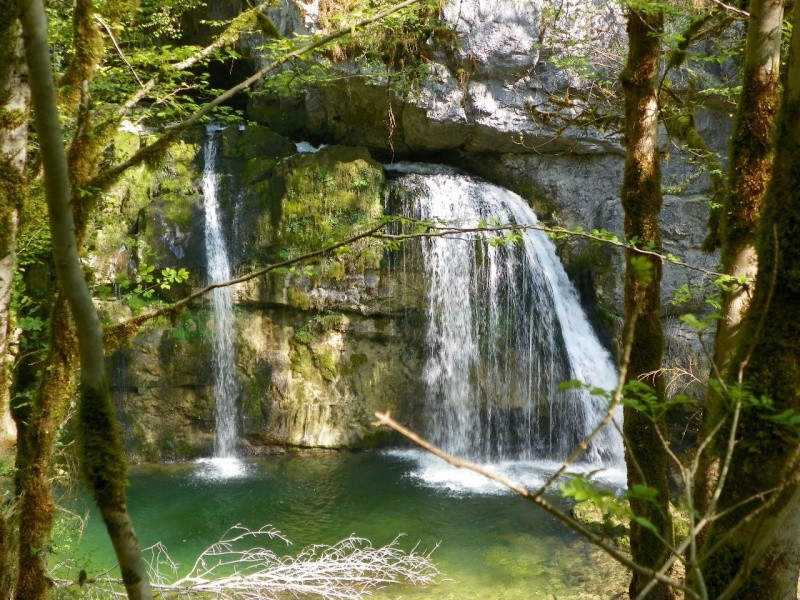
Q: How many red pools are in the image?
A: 0